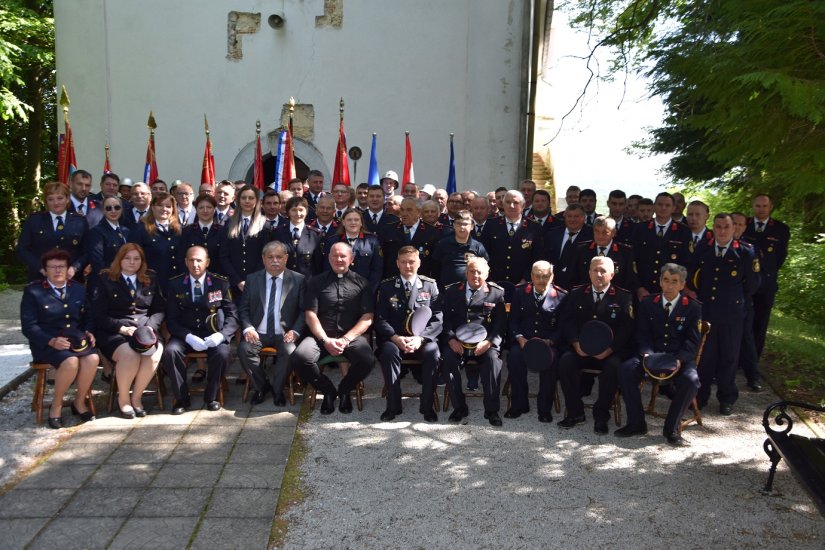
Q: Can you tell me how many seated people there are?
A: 10